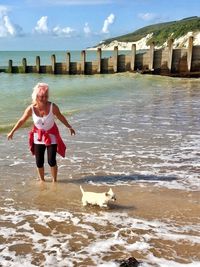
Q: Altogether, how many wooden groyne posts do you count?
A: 12